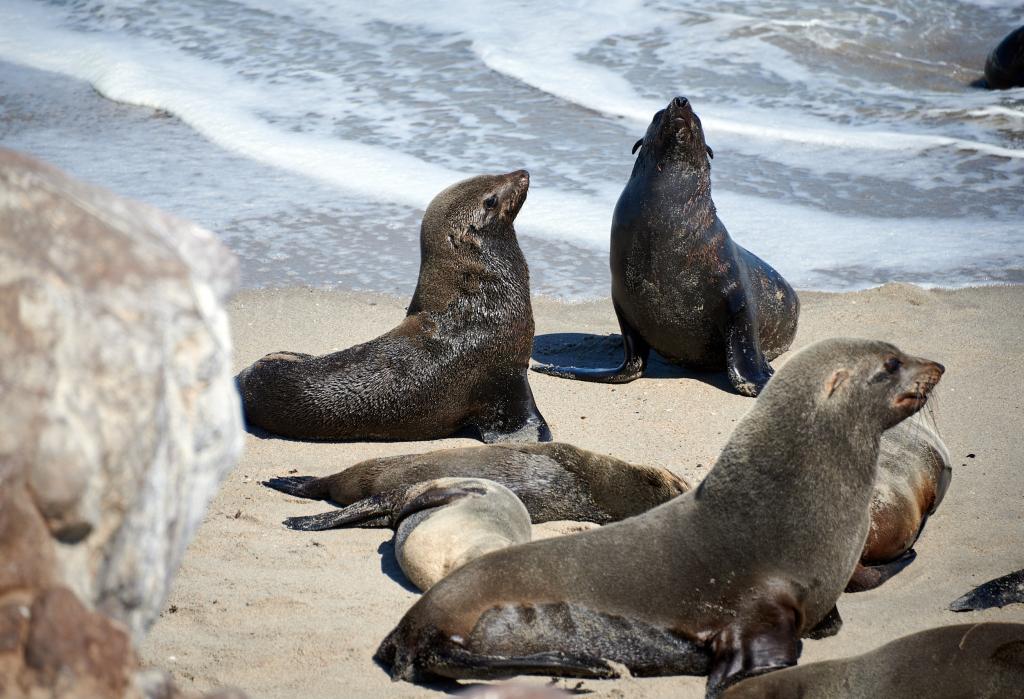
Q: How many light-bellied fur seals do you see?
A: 1